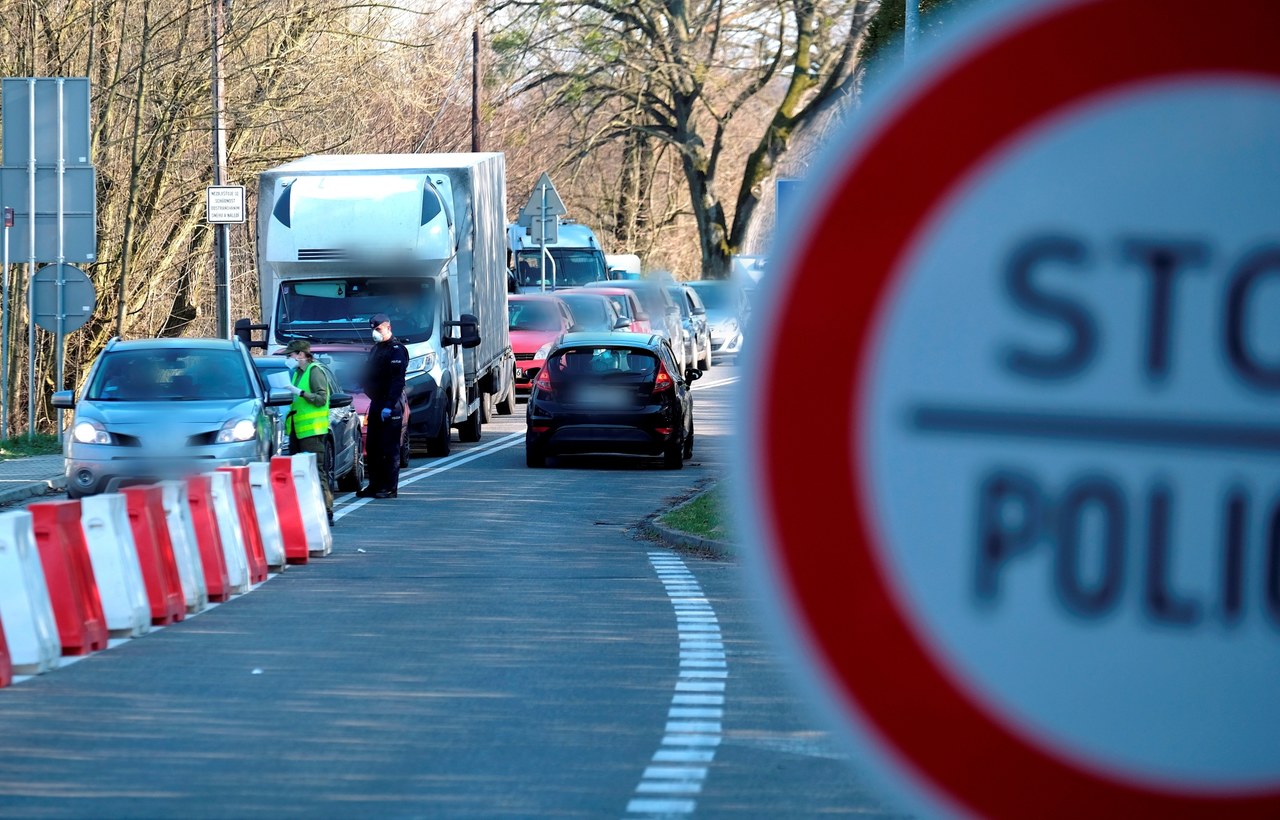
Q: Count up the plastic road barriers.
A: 12